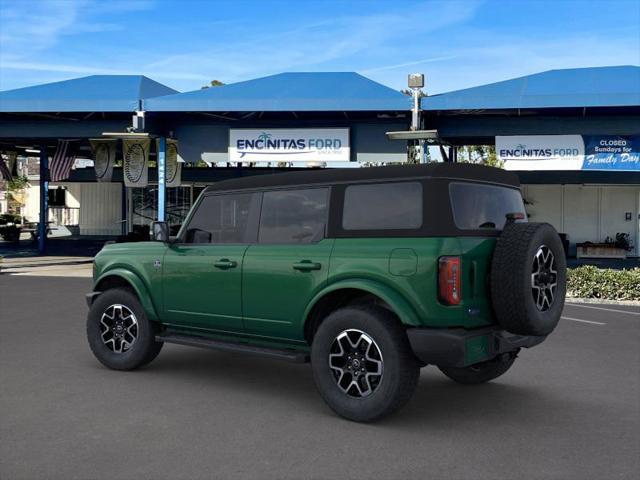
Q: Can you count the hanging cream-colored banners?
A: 3